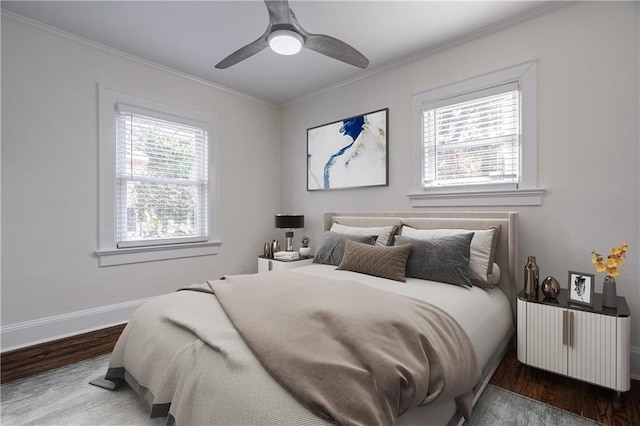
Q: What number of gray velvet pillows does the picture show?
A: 2